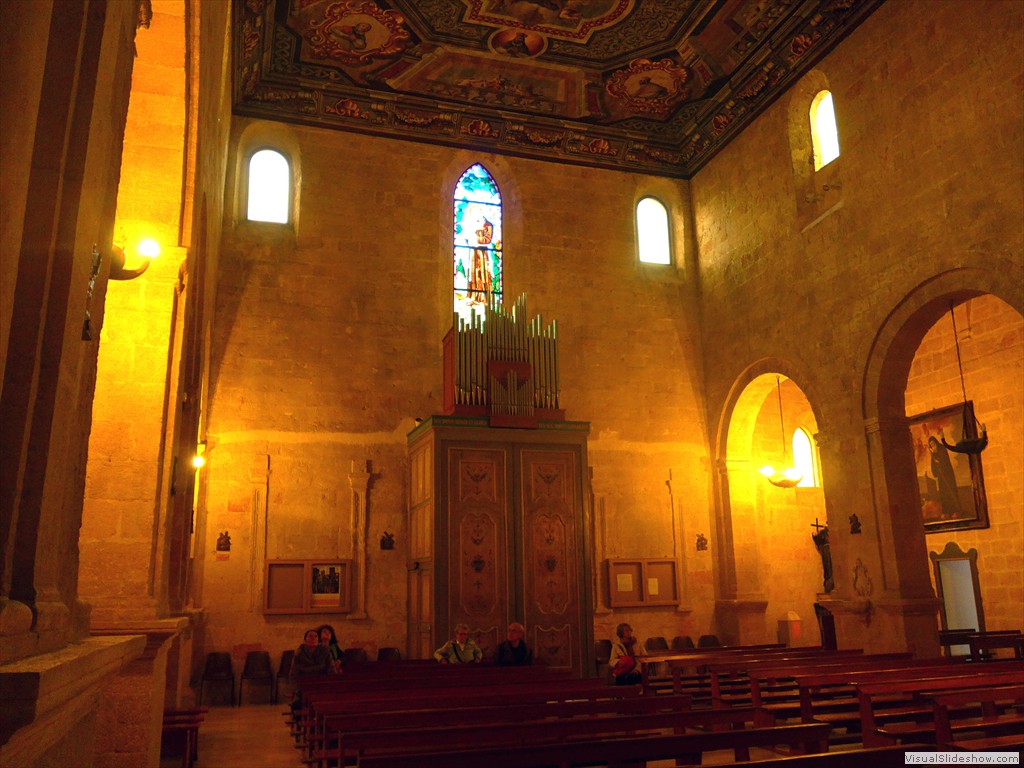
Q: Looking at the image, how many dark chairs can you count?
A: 9